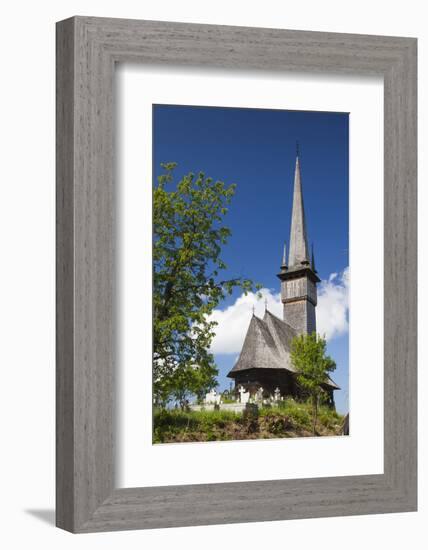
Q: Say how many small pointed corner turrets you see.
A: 3